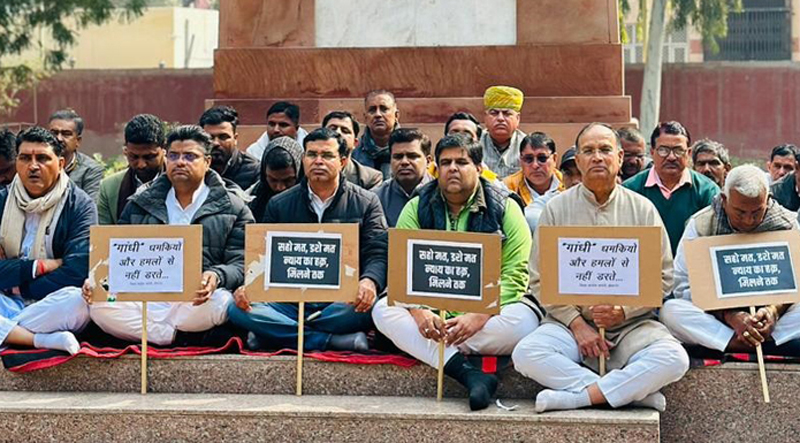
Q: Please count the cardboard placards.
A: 5